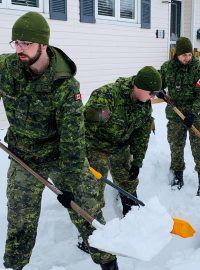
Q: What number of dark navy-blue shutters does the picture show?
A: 3